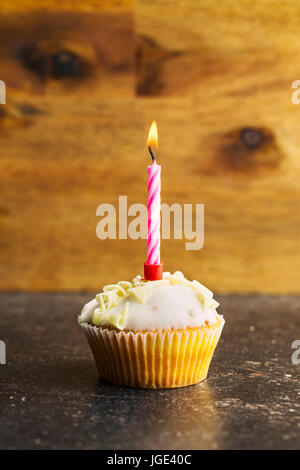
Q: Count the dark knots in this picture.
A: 2